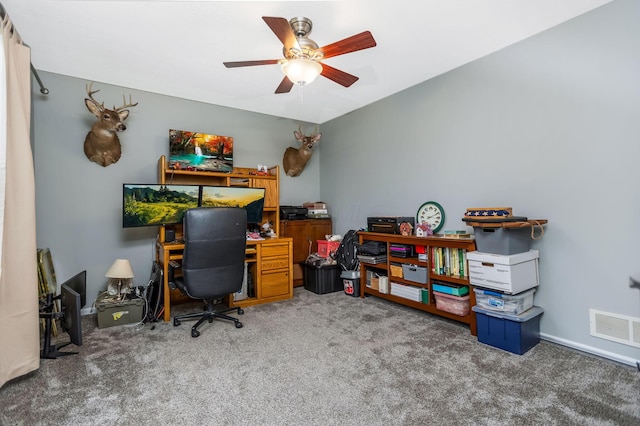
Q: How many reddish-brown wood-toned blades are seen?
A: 5